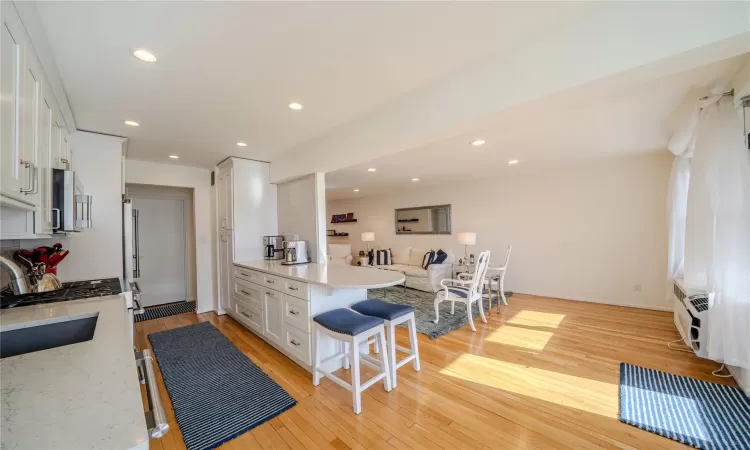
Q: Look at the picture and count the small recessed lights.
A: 10